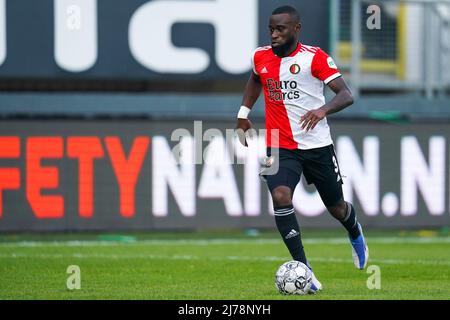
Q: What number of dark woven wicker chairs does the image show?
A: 0